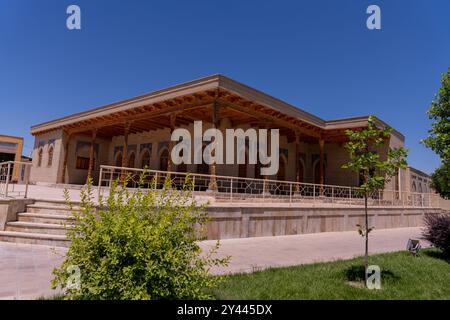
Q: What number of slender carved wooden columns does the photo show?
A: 8